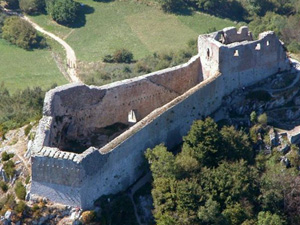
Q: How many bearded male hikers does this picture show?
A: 0